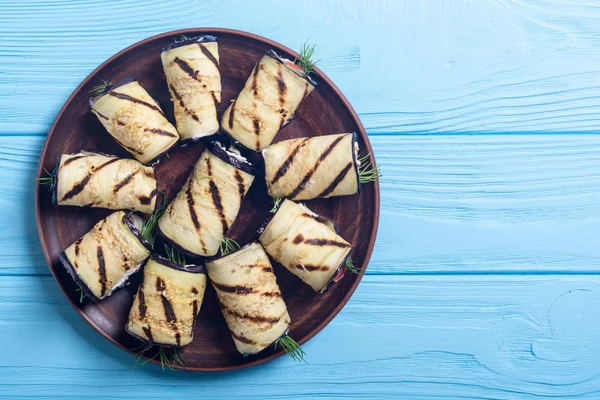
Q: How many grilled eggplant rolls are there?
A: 10